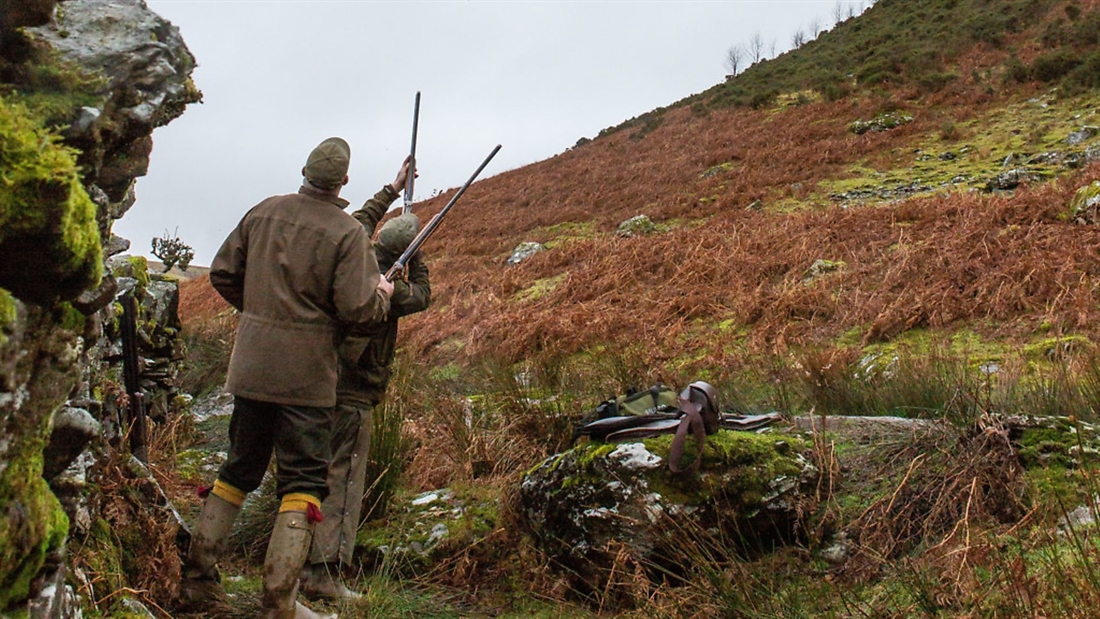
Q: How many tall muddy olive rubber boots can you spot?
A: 2